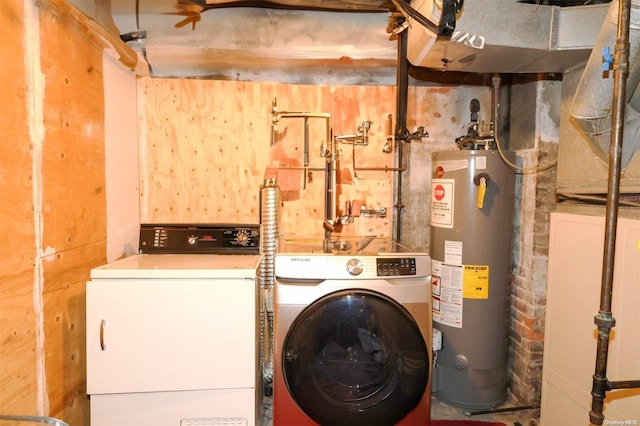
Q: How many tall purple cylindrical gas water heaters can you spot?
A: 0